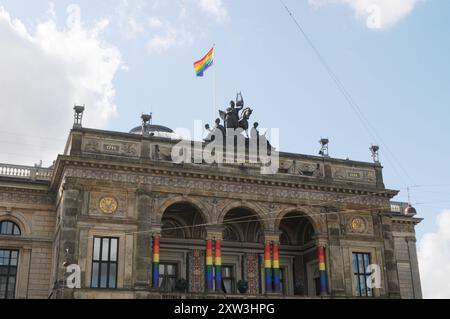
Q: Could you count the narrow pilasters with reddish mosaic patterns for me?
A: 2